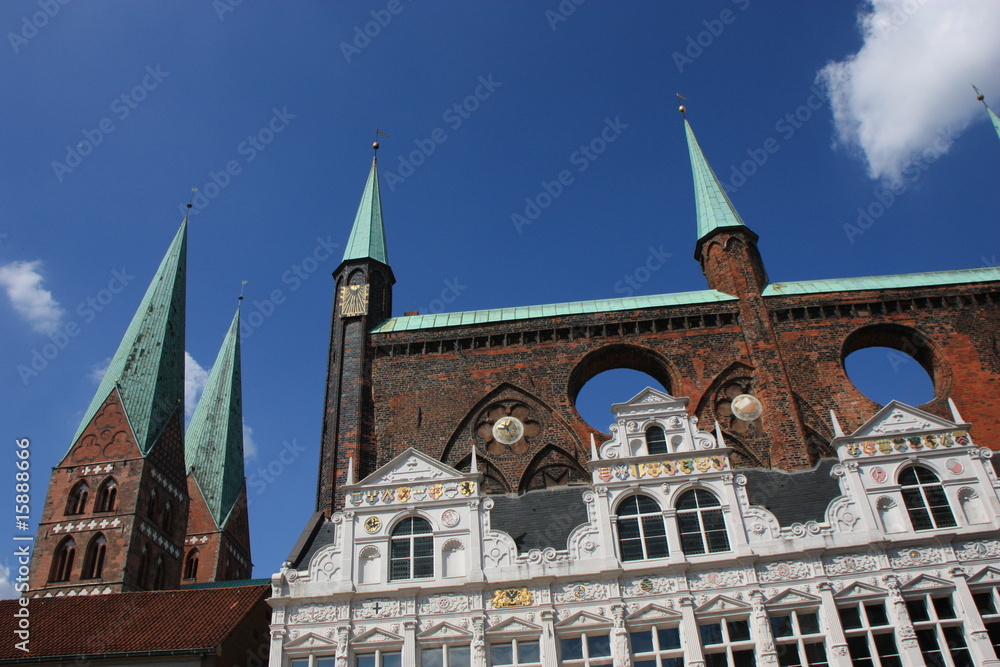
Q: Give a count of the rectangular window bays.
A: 11